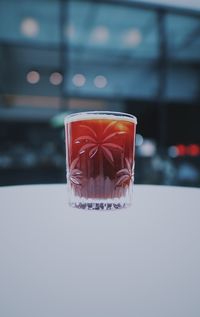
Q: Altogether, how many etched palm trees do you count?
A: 3